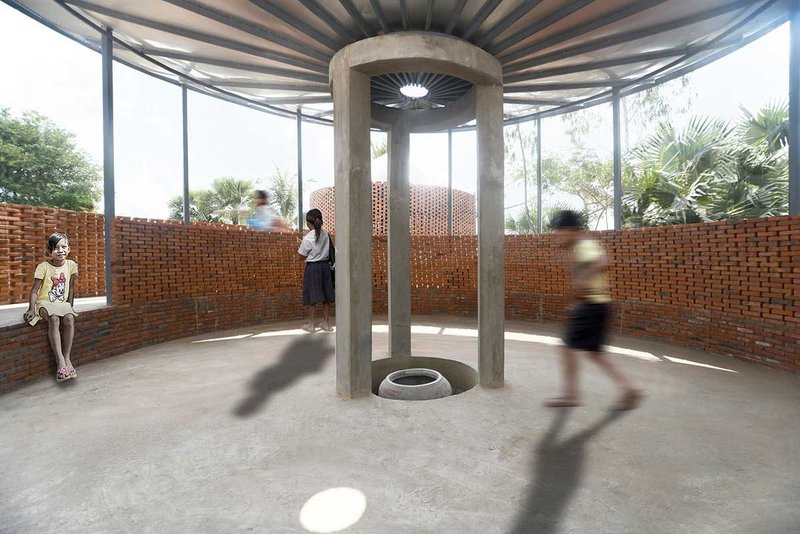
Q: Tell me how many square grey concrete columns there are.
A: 3